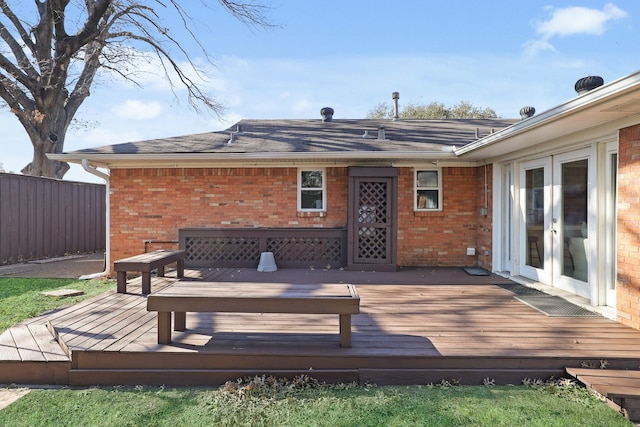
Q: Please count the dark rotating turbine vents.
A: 3